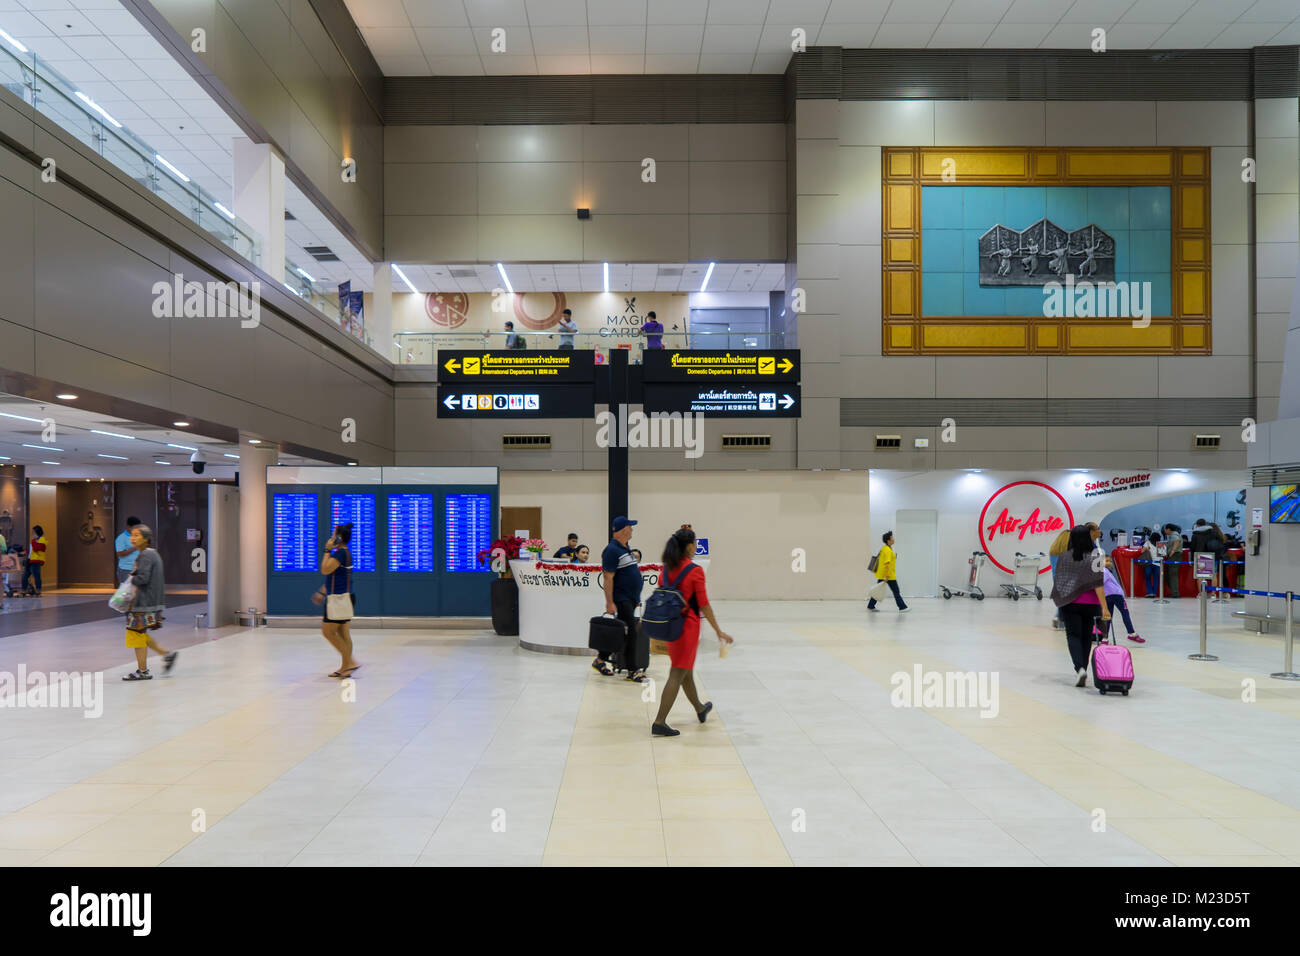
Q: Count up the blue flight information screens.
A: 4